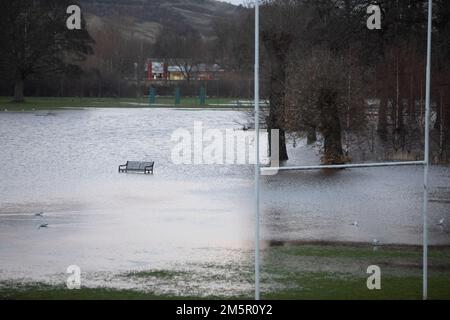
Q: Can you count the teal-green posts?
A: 3